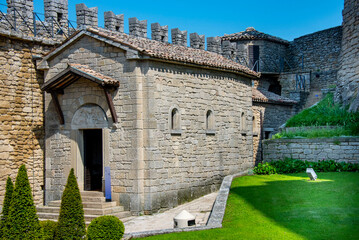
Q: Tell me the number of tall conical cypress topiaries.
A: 3